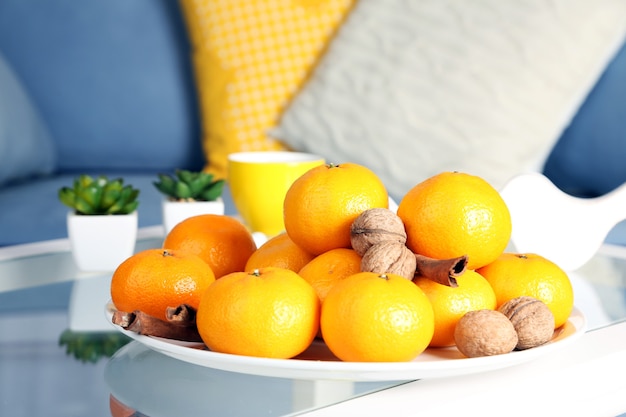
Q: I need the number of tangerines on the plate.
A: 10